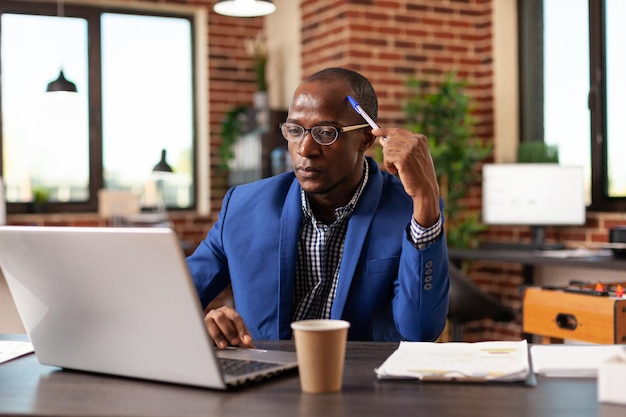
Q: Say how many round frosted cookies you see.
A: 0